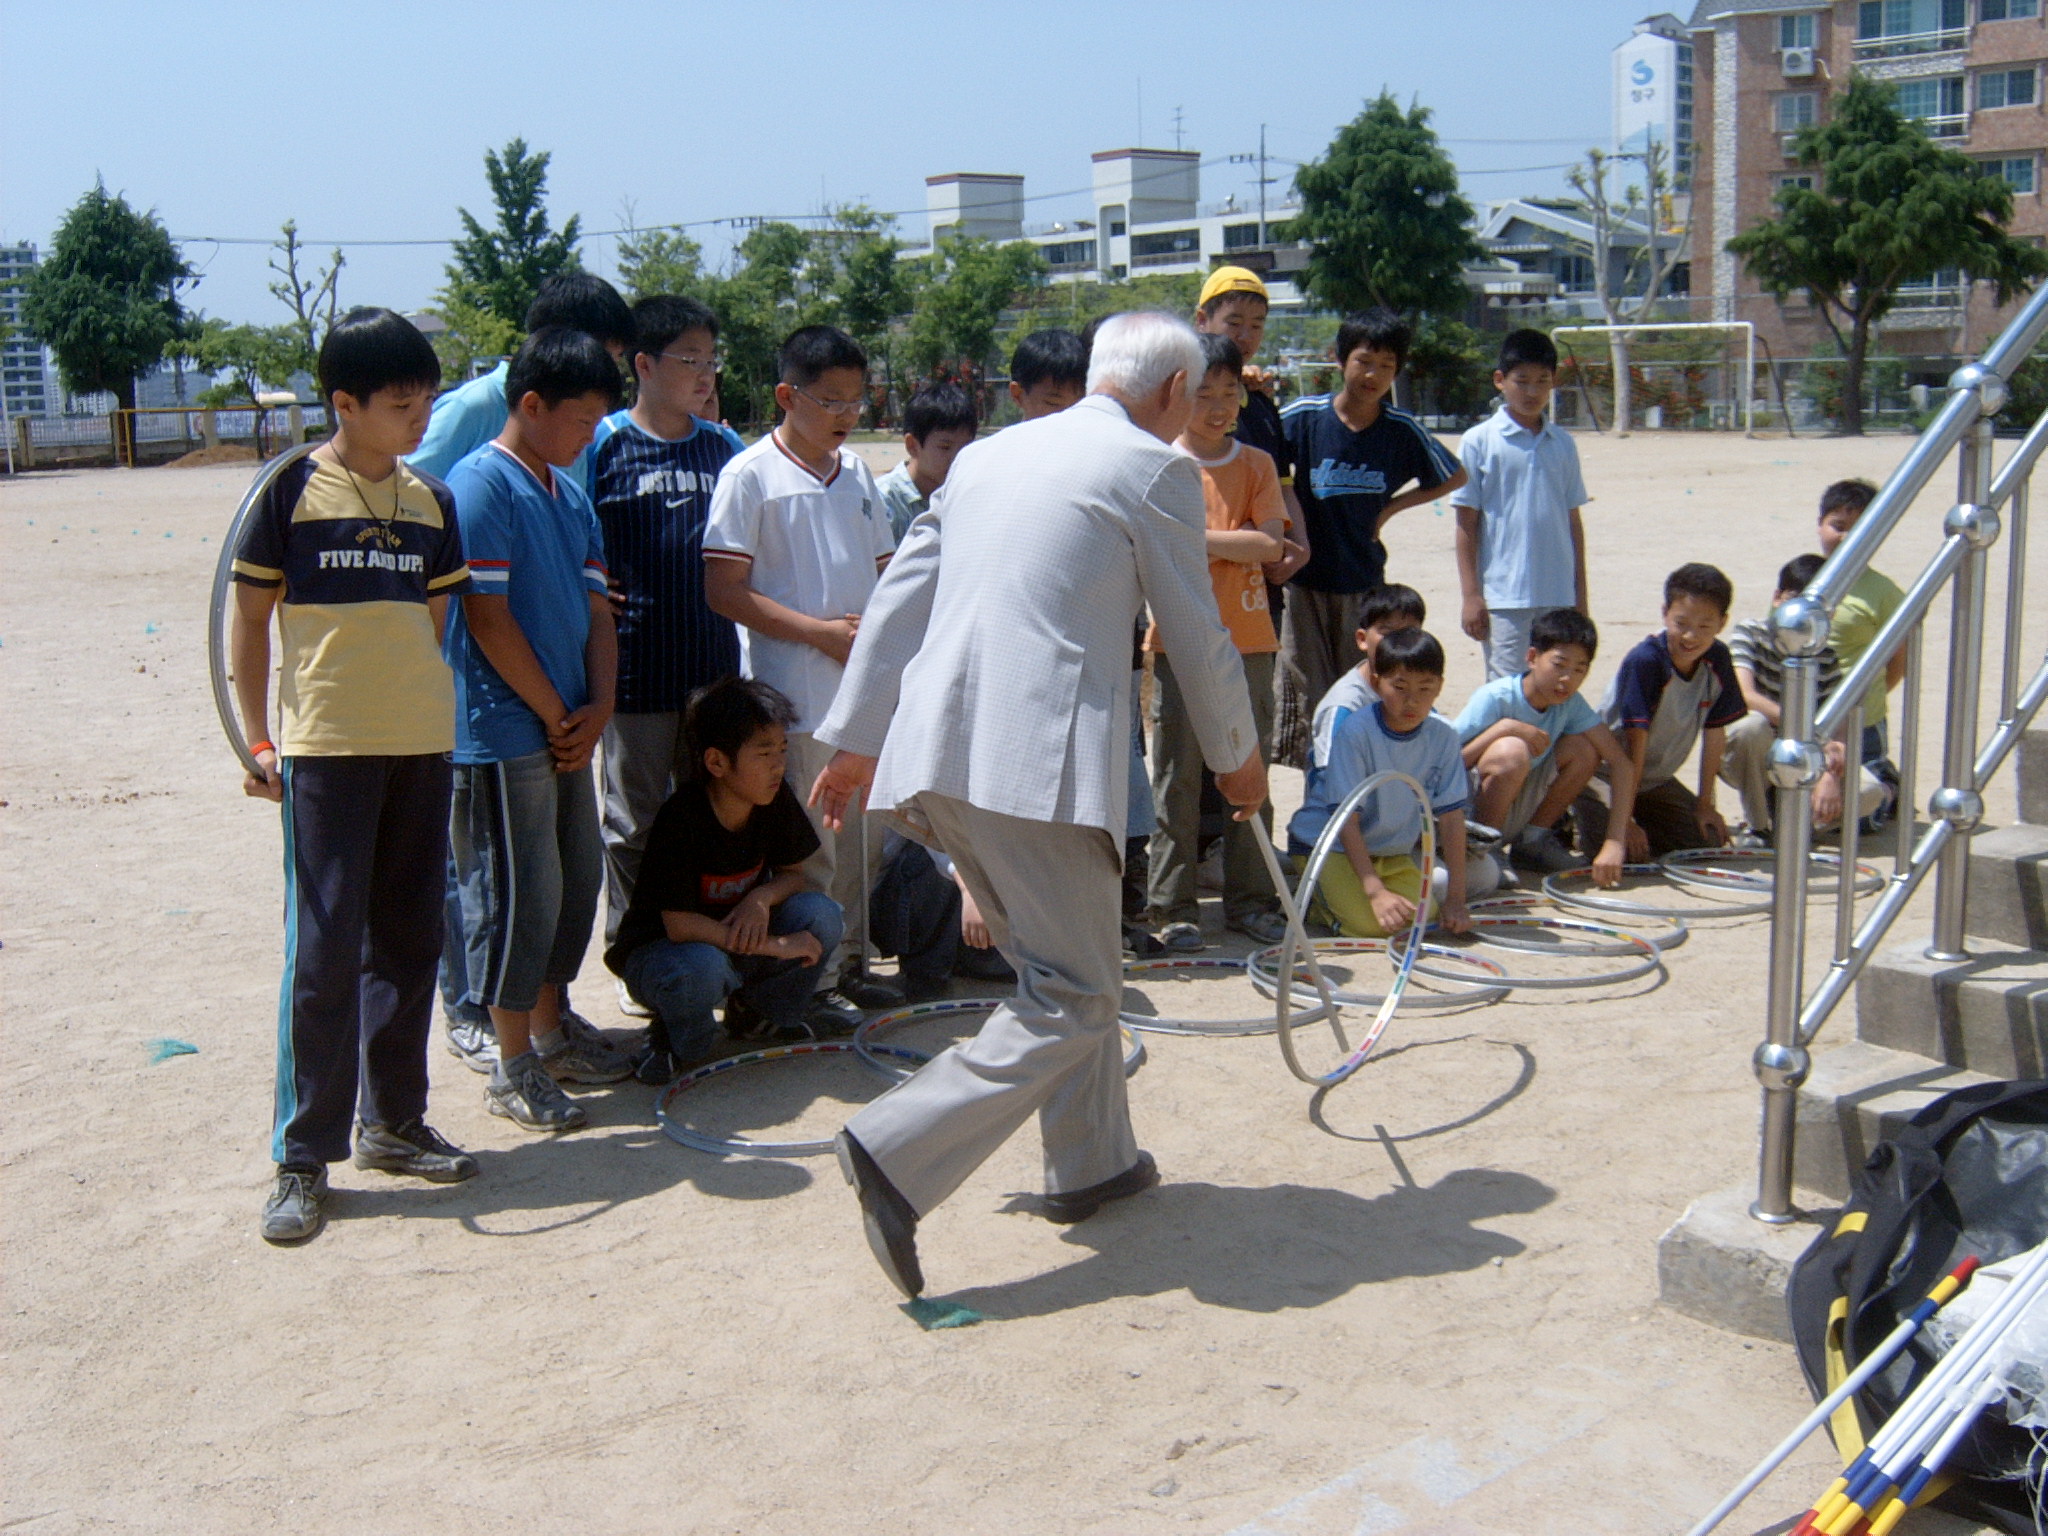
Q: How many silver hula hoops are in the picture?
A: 10